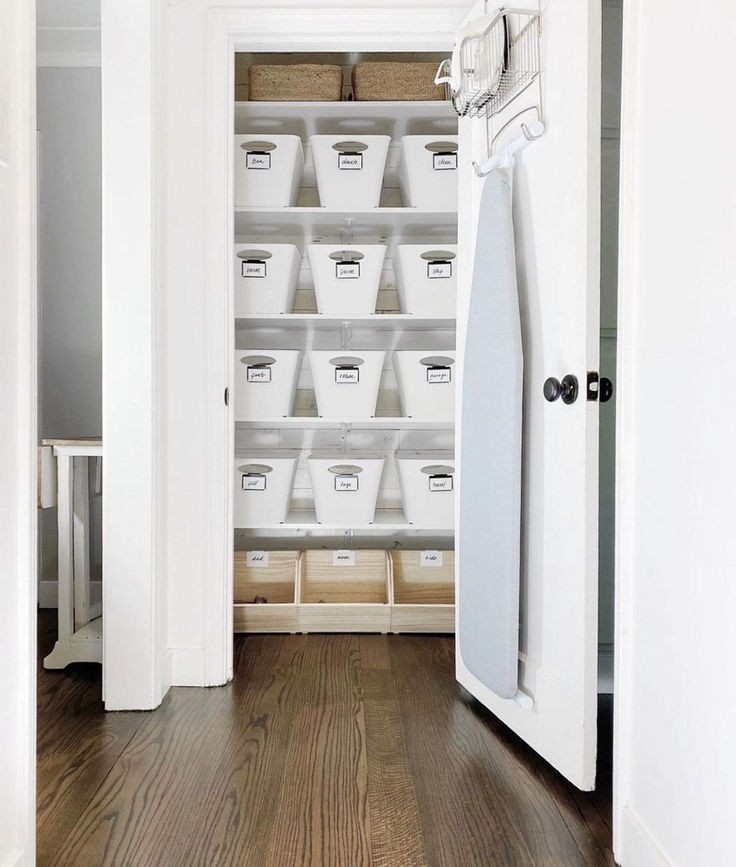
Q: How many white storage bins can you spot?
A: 12